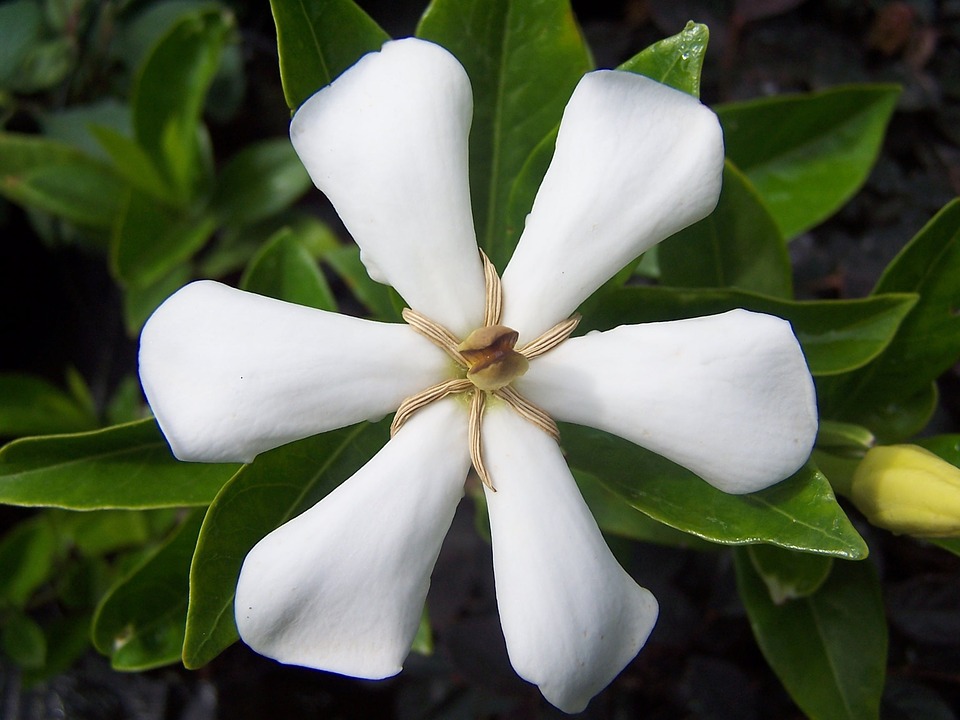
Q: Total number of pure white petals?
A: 6